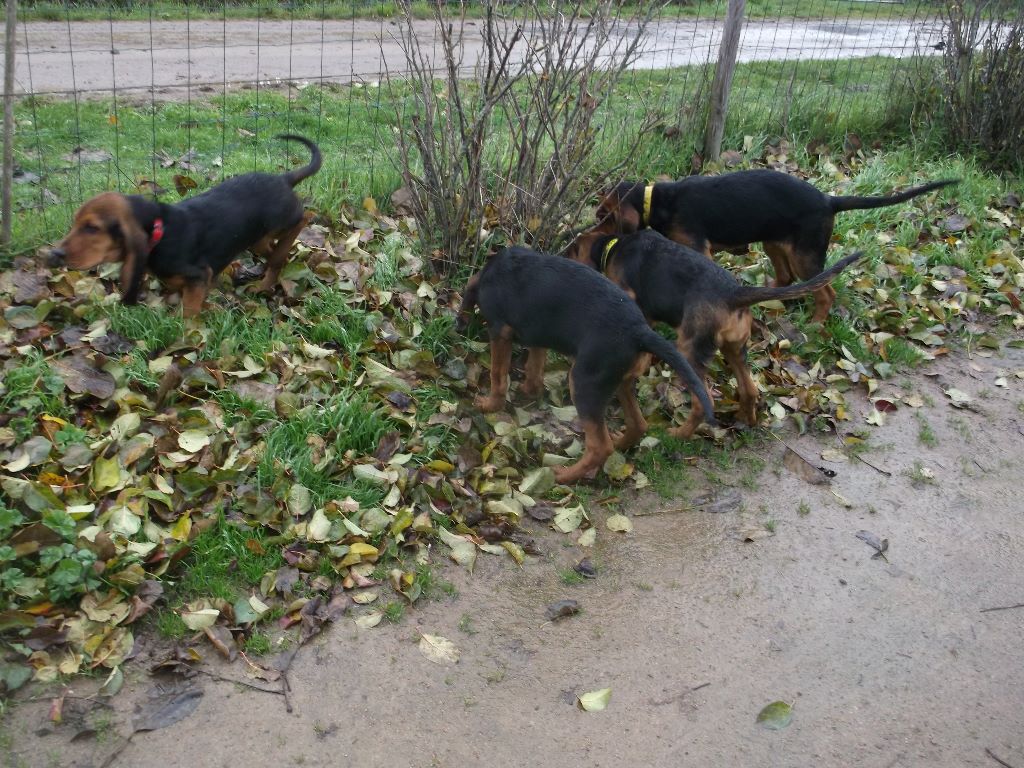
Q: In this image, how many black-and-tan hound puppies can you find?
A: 4